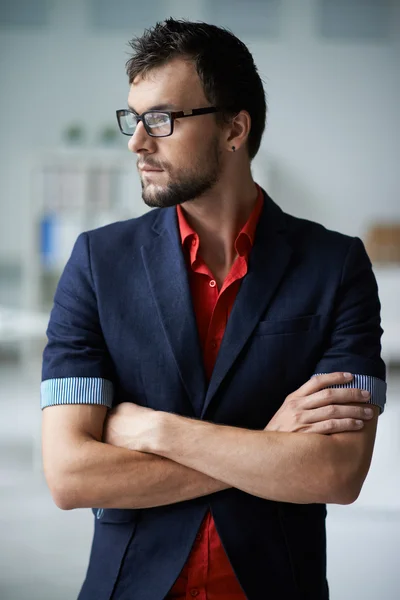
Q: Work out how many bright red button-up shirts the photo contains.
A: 1